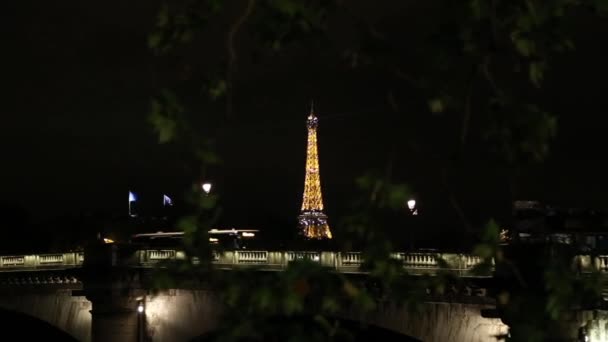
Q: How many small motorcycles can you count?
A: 0